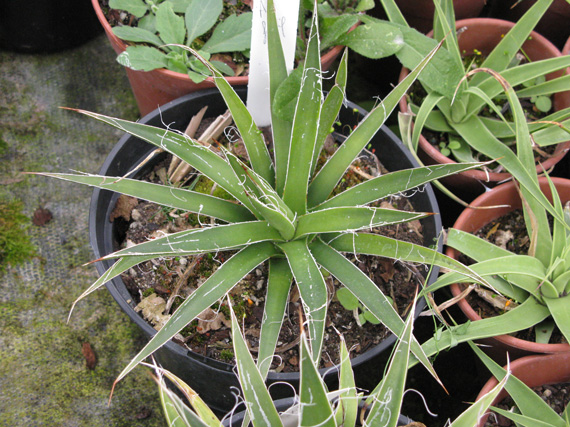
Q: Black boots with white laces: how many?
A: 0